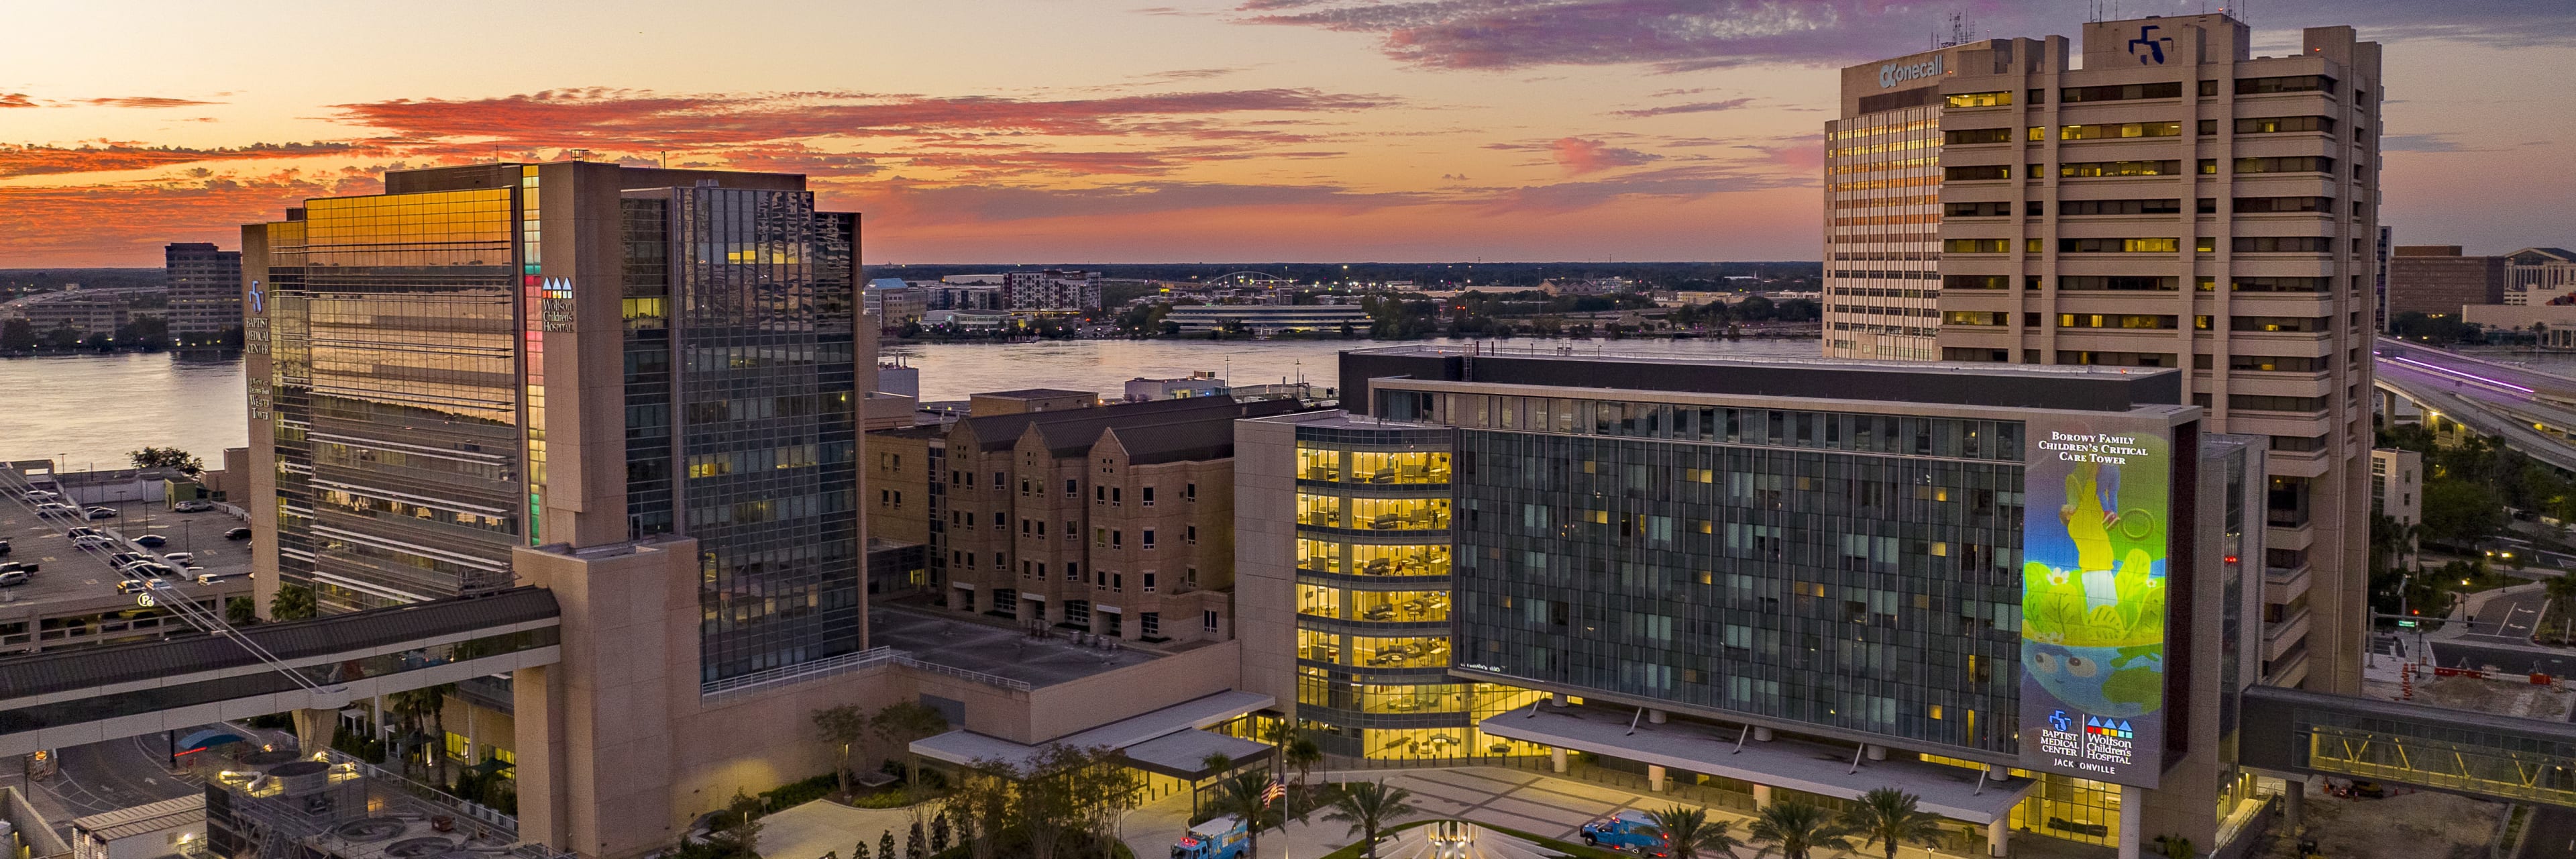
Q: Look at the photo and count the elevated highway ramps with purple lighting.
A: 1